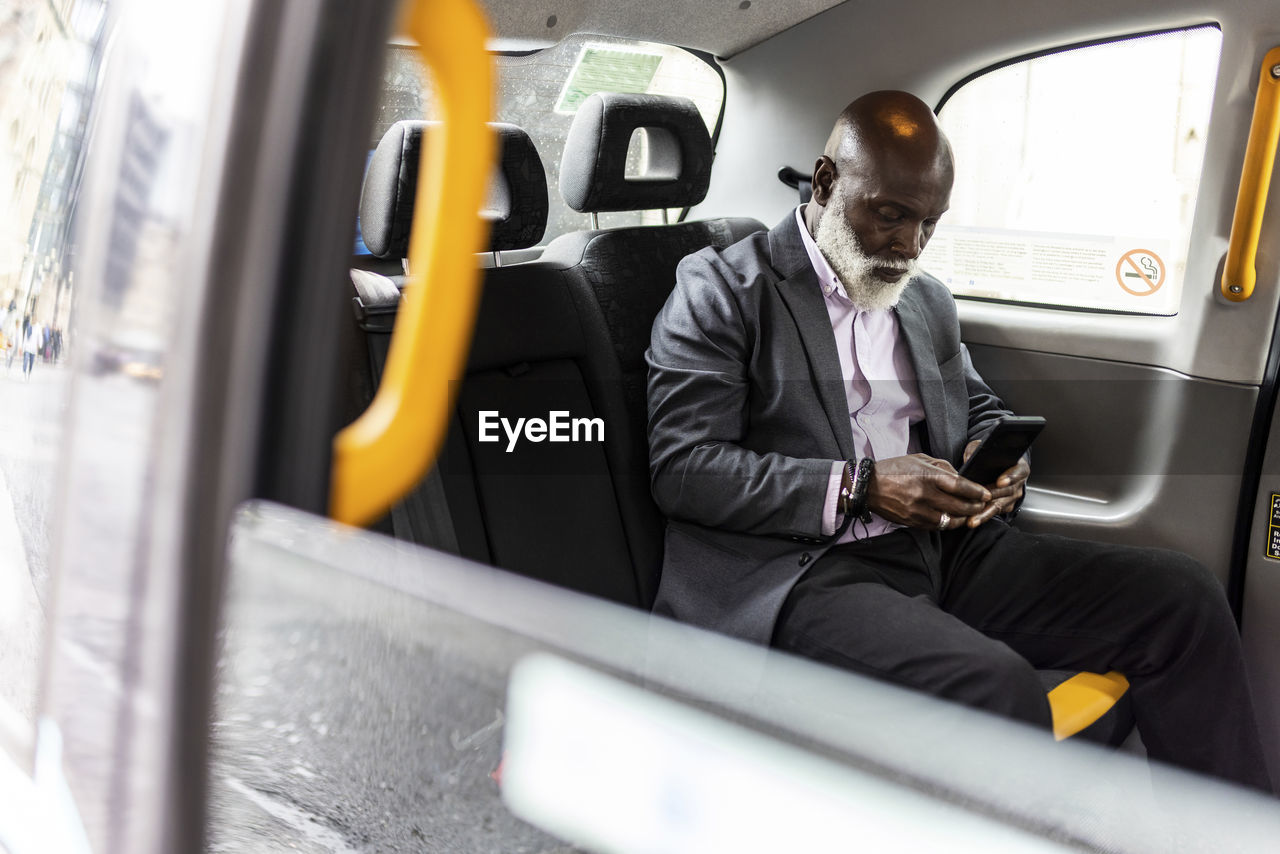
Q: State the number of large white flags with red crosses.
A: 0